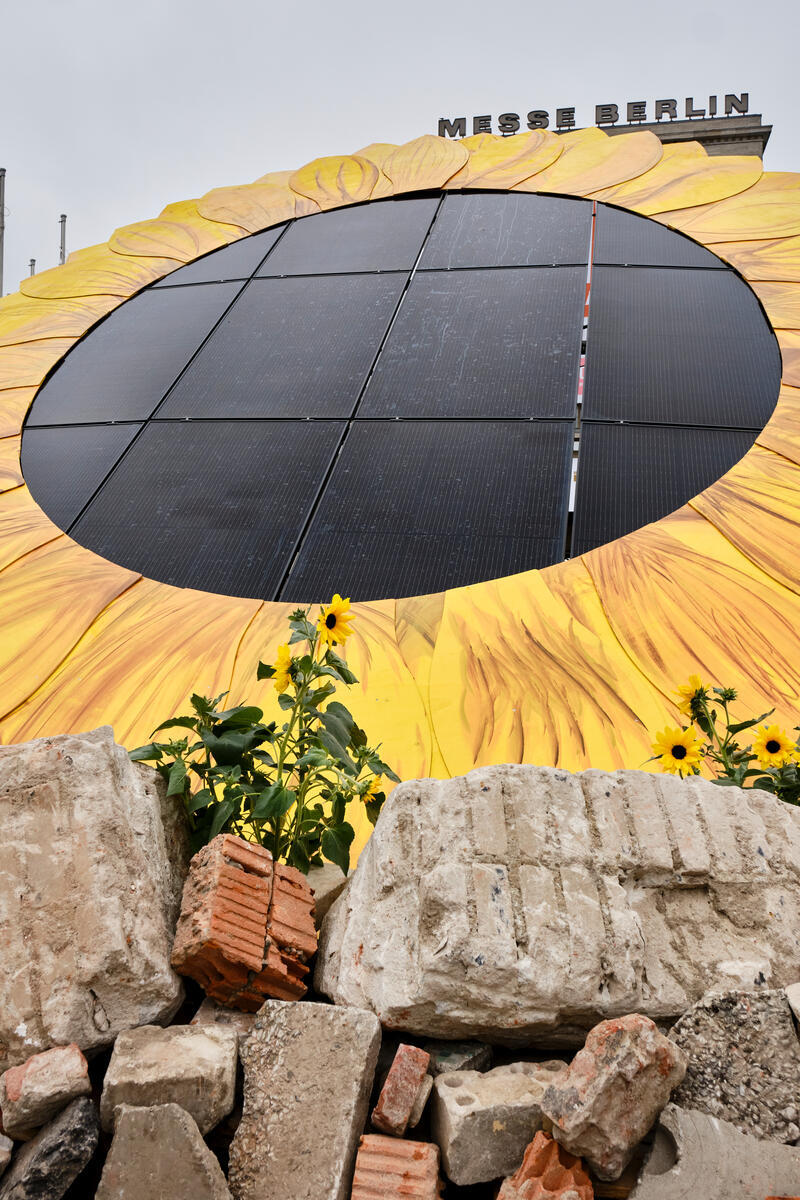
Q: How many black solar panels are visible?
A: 12